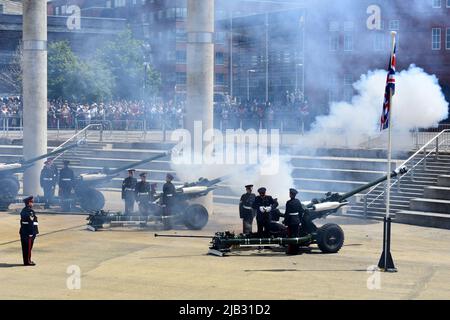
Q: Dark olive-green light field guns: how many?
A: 4